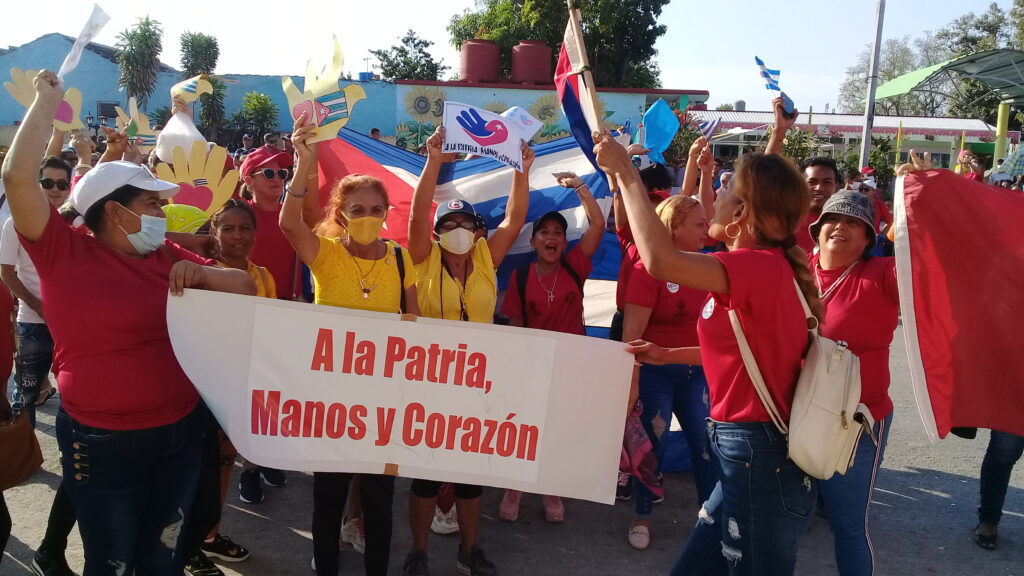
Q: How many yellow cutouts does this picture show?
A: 5